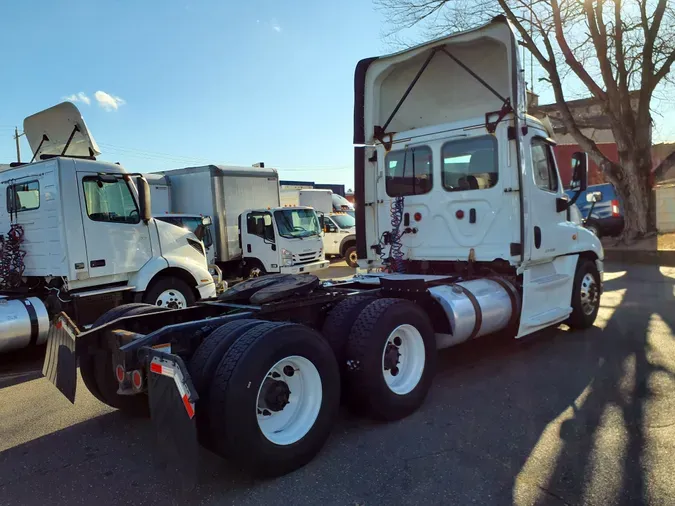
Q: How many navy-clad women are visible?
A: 0